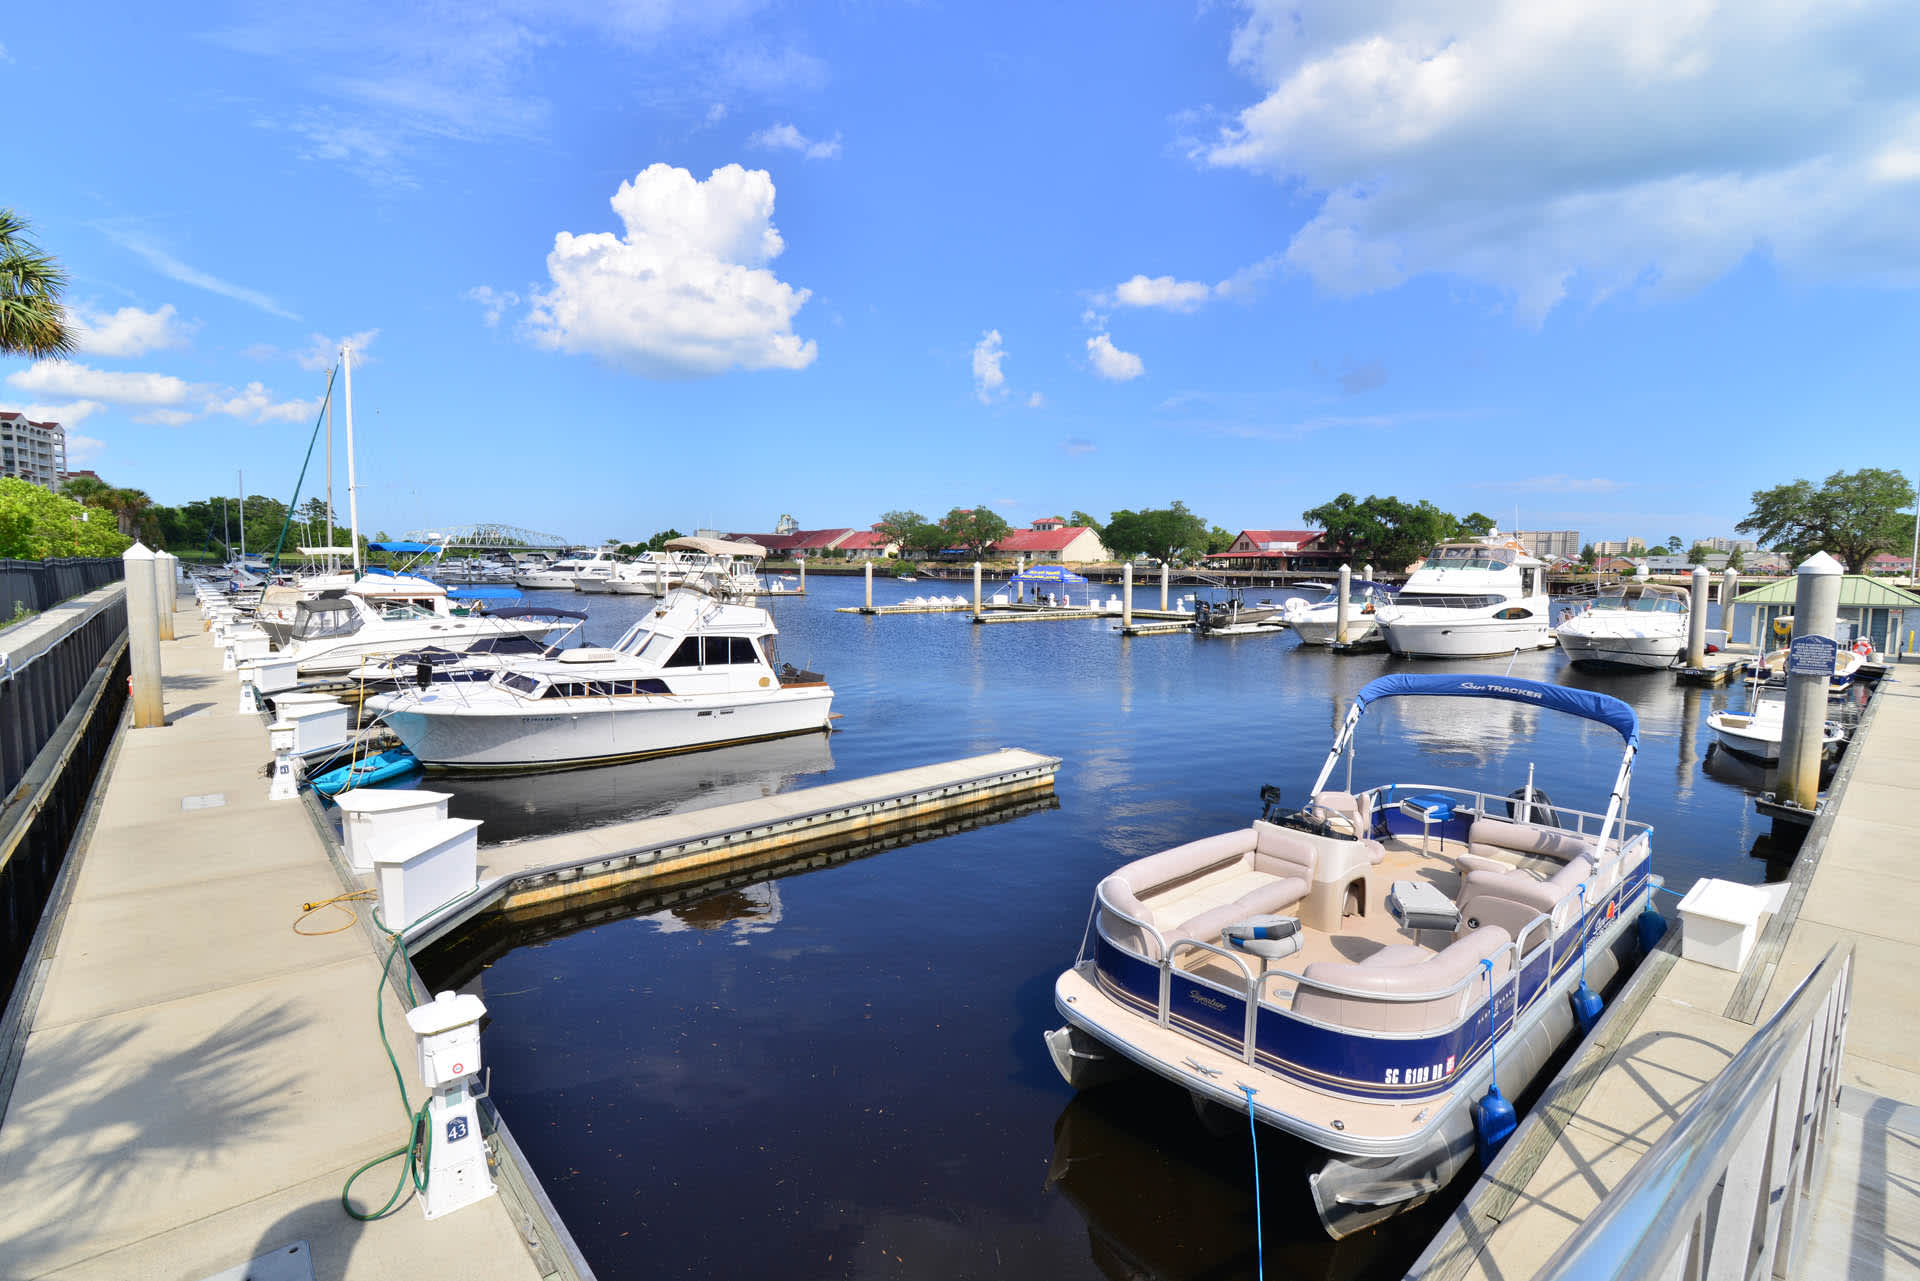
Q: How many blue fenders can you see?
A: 3